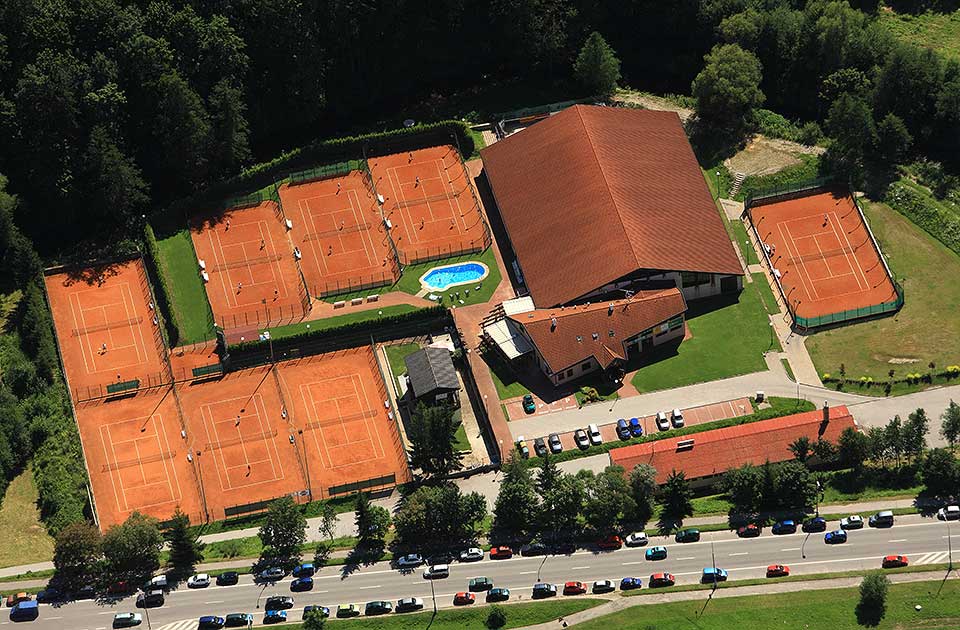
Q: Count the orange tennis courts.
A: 8